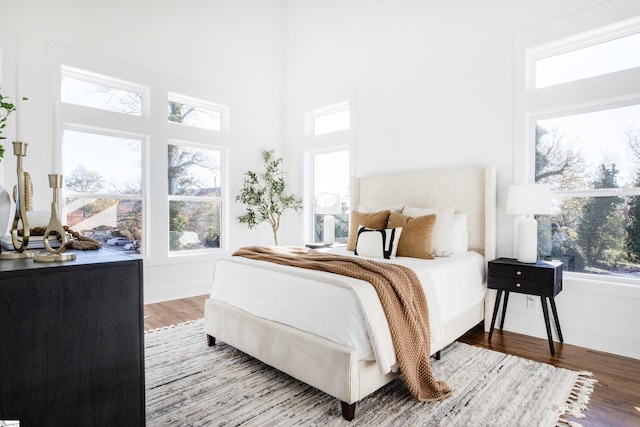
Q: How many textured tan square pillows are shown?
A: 2